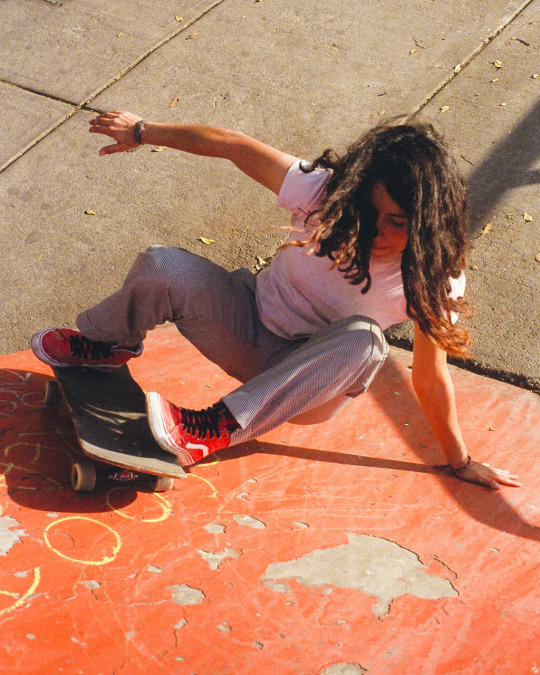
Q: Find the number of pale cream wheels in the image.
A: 3